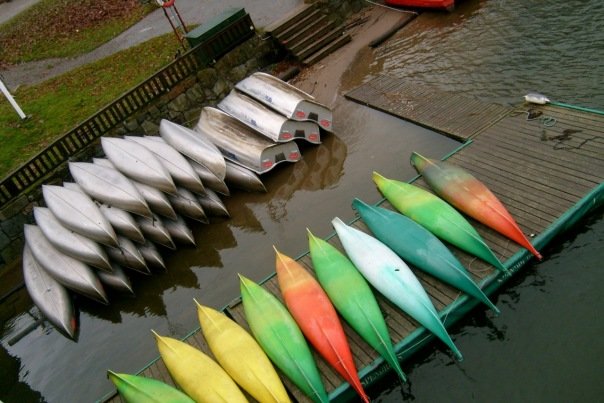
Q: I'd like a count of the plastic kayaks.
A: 10